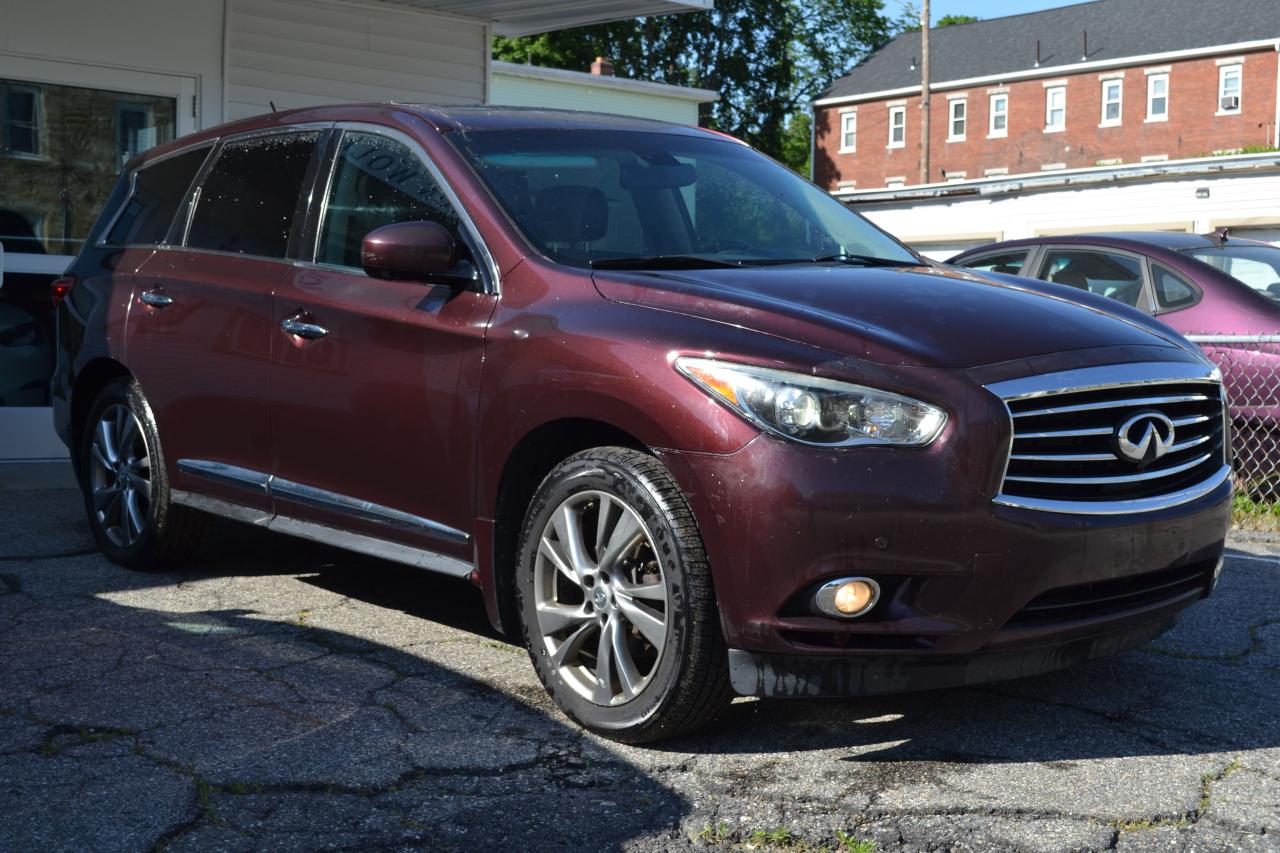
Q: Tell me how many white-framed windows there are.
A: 8